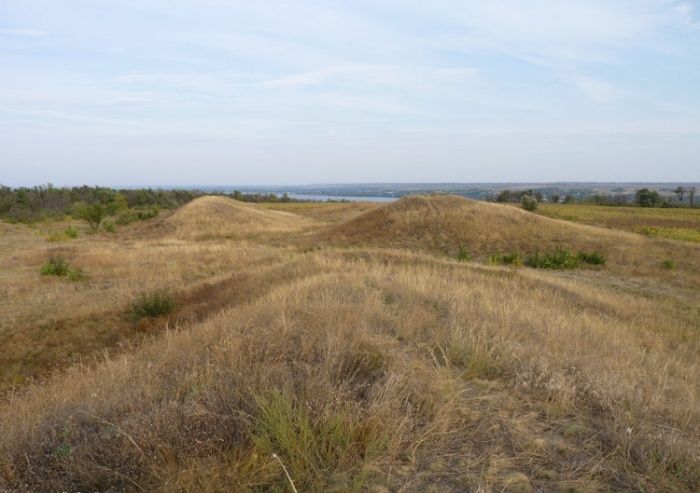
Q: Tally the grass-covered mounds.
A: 2